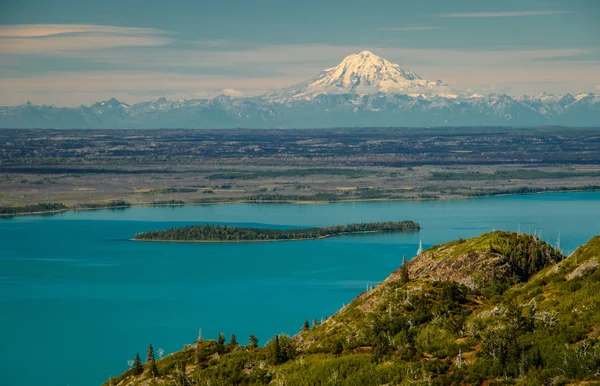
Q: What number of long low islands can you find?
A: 1